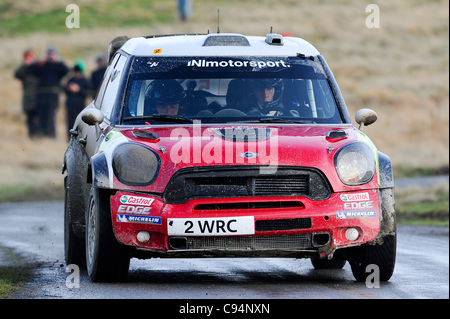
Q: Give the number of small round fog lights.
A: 2